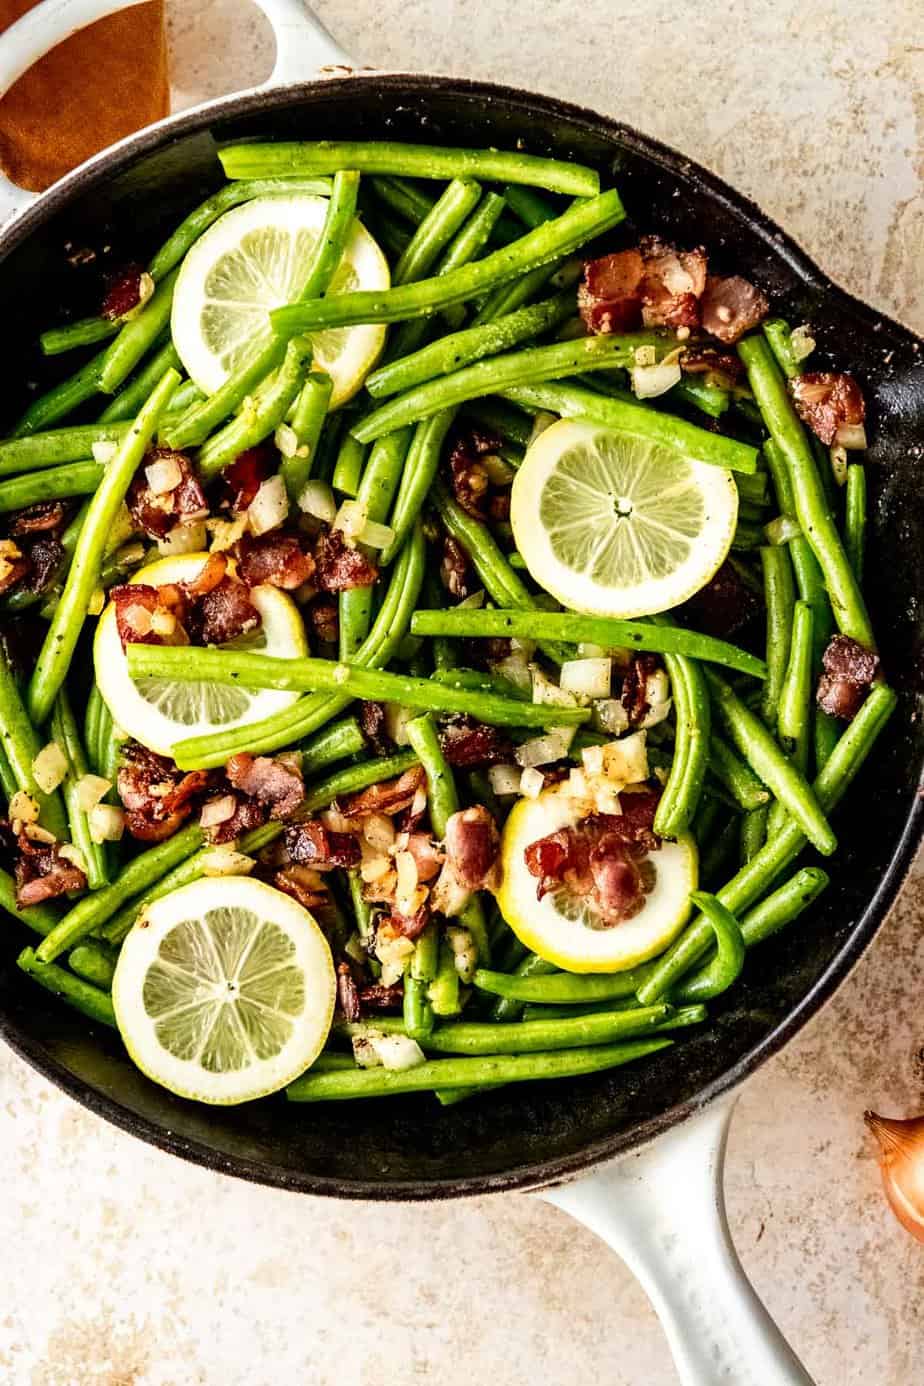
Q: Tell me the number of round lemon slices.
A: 5